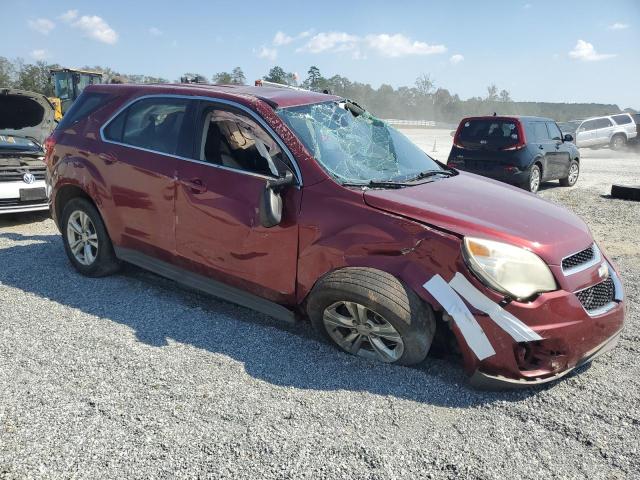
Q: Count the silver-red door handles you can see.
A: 2